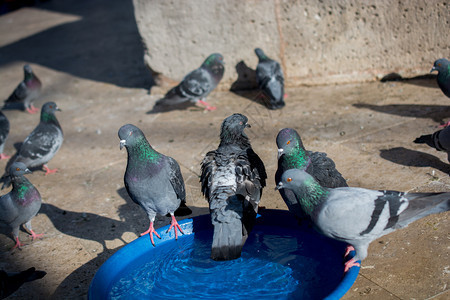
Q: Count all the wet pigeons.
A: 1